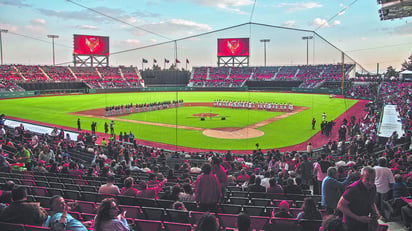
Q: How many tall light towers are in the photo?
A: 4